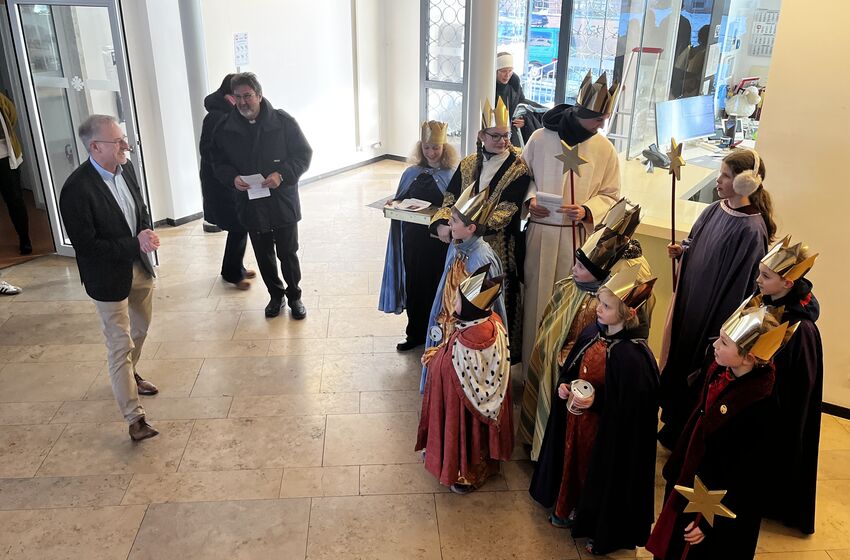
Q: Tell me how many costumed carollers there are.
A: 11